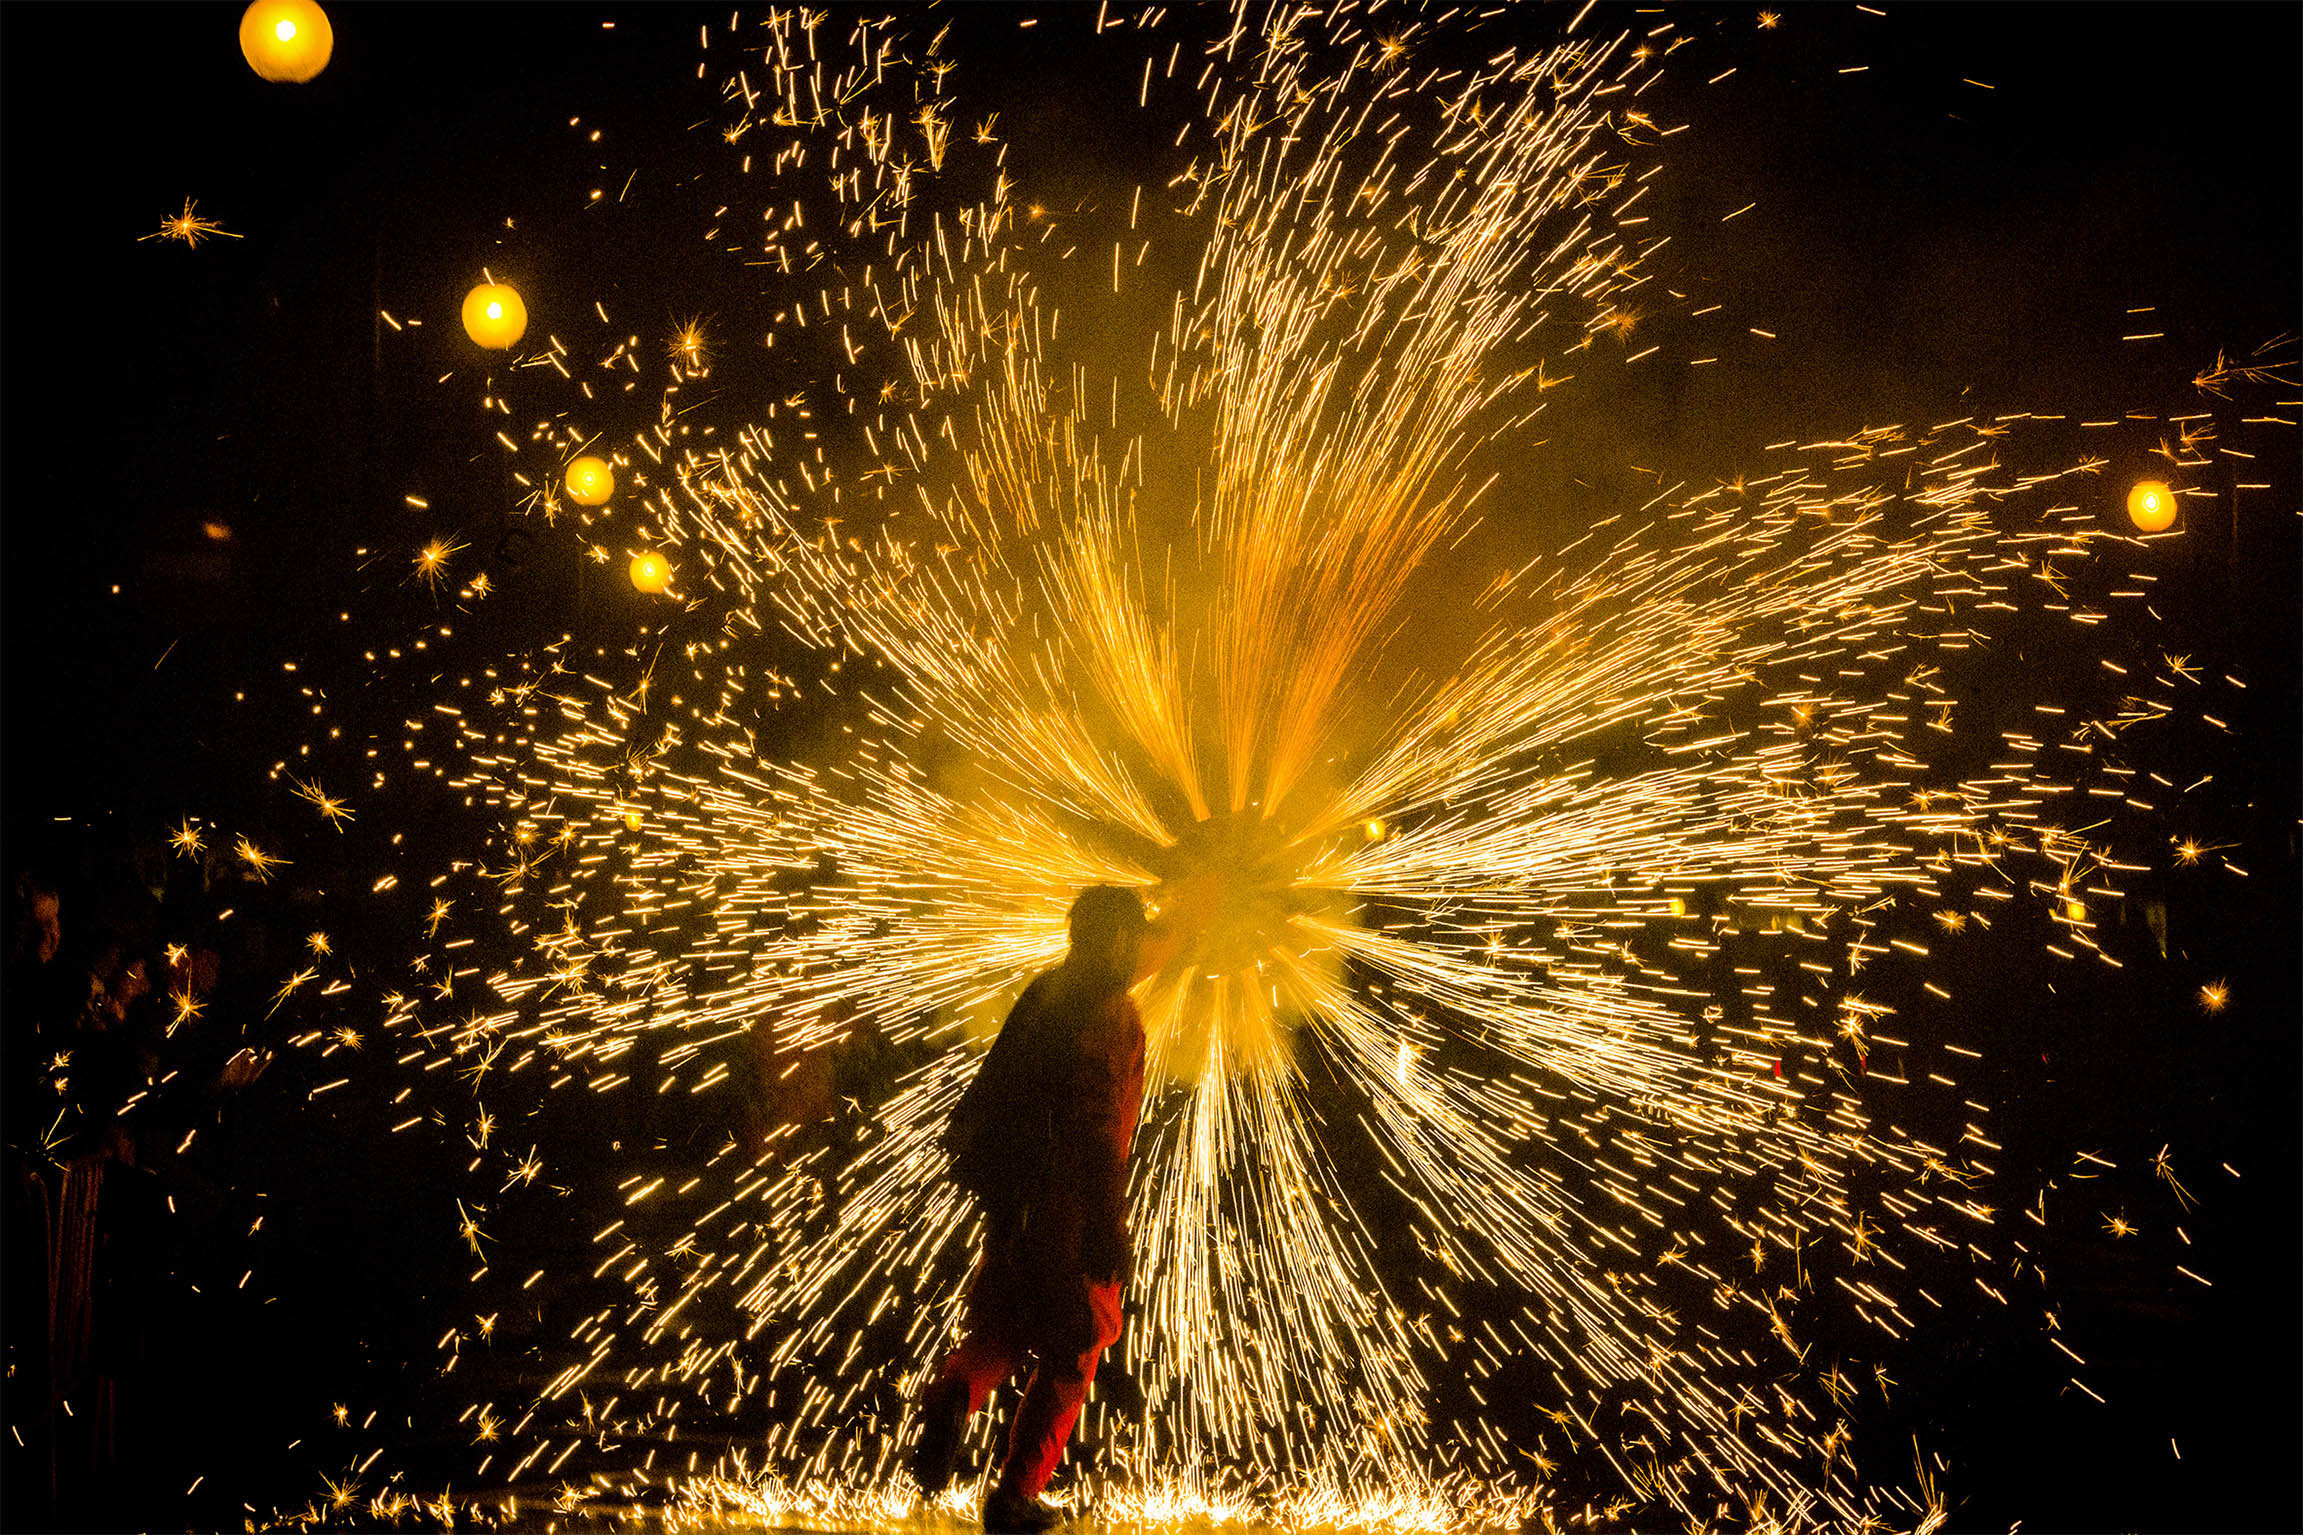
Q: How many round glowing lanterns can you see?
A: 5